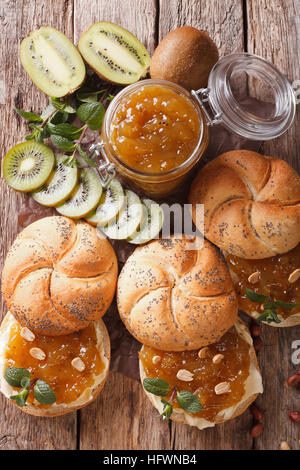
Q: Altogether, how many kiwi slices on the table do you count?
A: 6